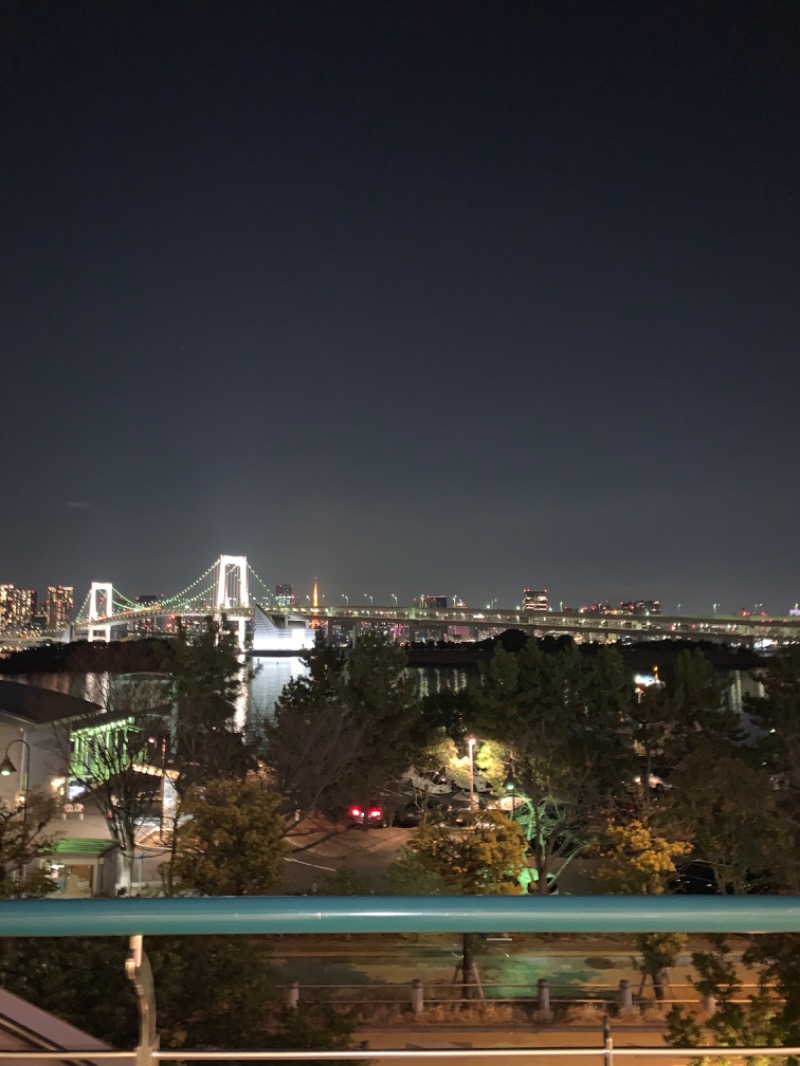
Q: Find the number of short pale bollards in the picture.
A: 5